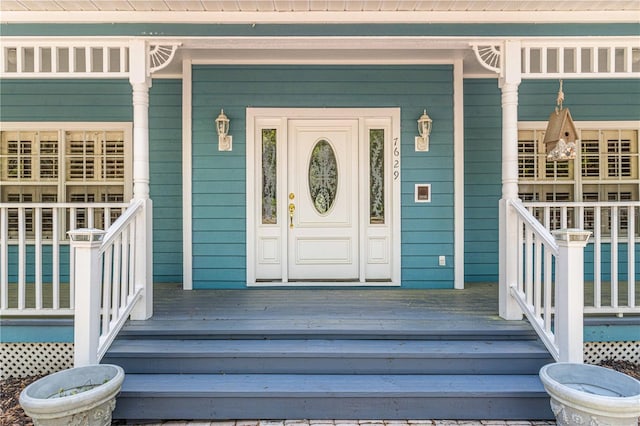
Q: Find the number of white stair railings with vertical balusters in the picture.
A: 2